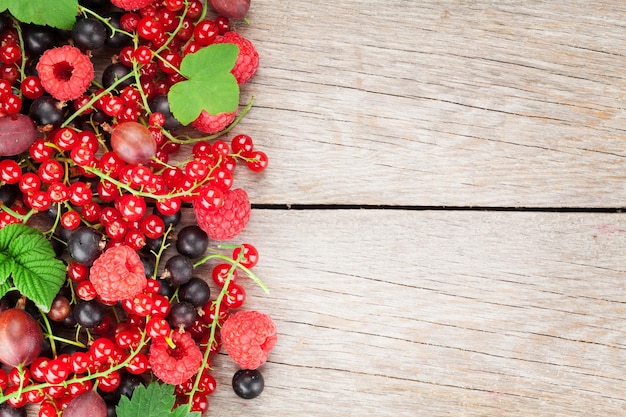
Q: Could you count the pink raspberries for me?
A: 8